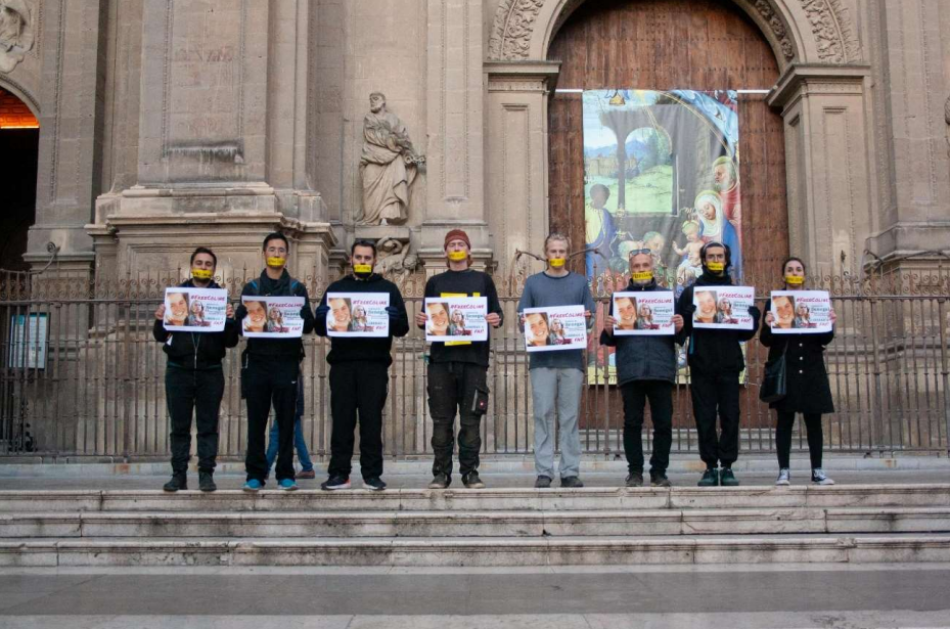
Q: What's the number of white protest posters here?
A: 8